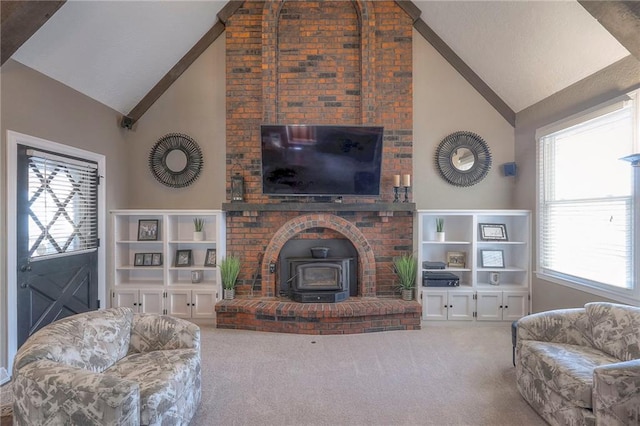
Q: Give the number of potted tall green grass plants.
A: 2